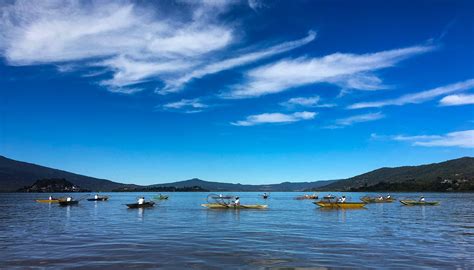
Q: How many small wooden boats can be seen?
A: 13